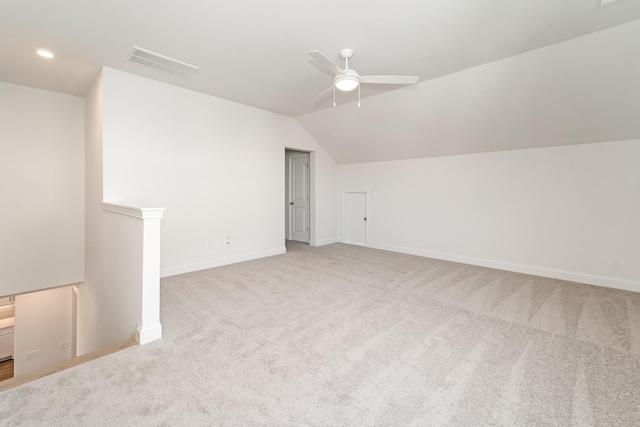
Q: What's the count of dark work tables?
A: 0